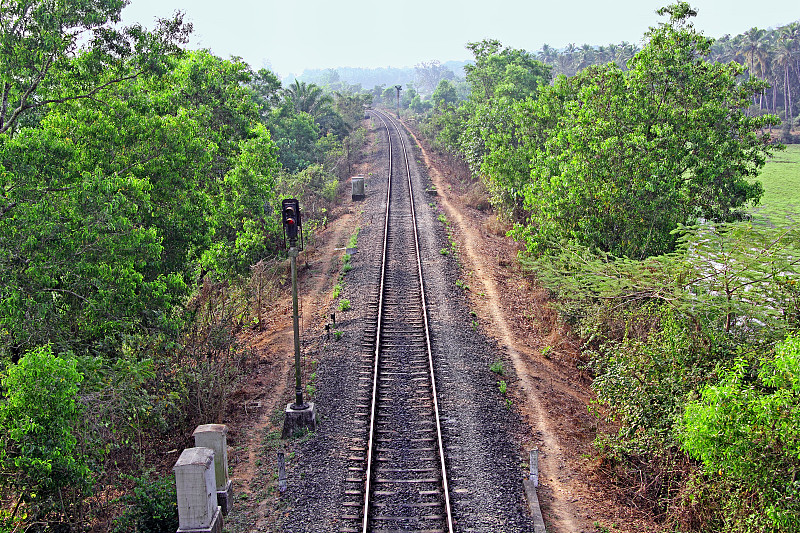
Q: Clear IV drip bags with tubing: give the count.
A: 0